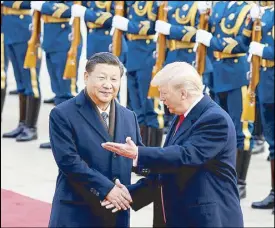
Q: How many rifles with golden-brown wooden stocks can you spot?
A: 6